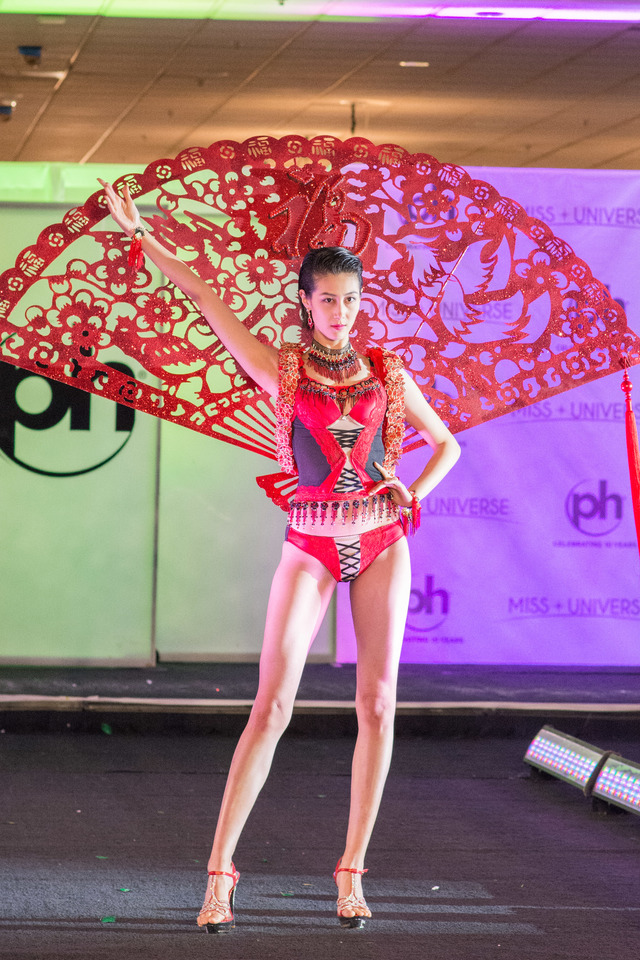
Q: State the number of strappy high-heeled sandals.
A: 2